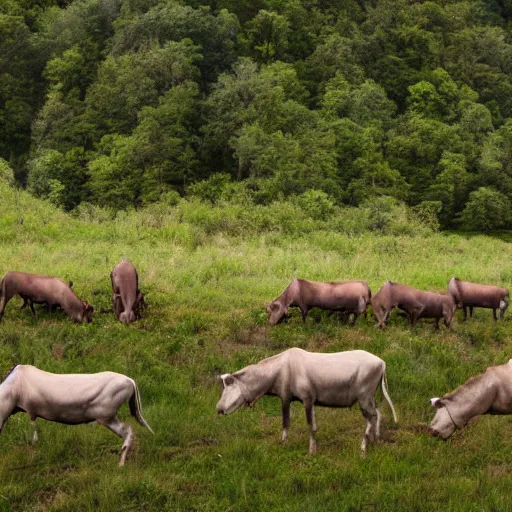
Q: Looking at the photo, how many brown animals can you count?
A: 5